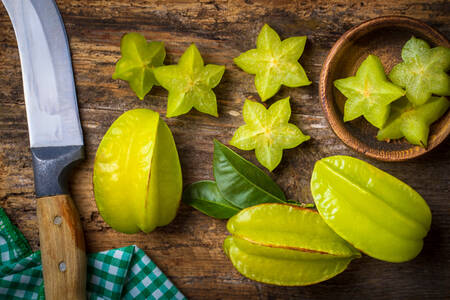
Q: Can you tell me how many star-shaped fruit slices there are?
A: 7